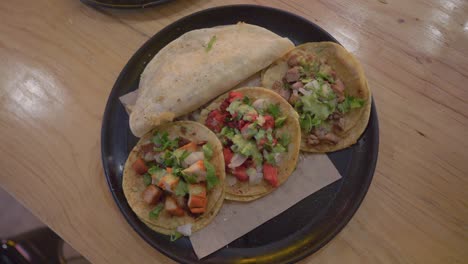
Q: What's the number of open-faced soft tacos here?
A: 3